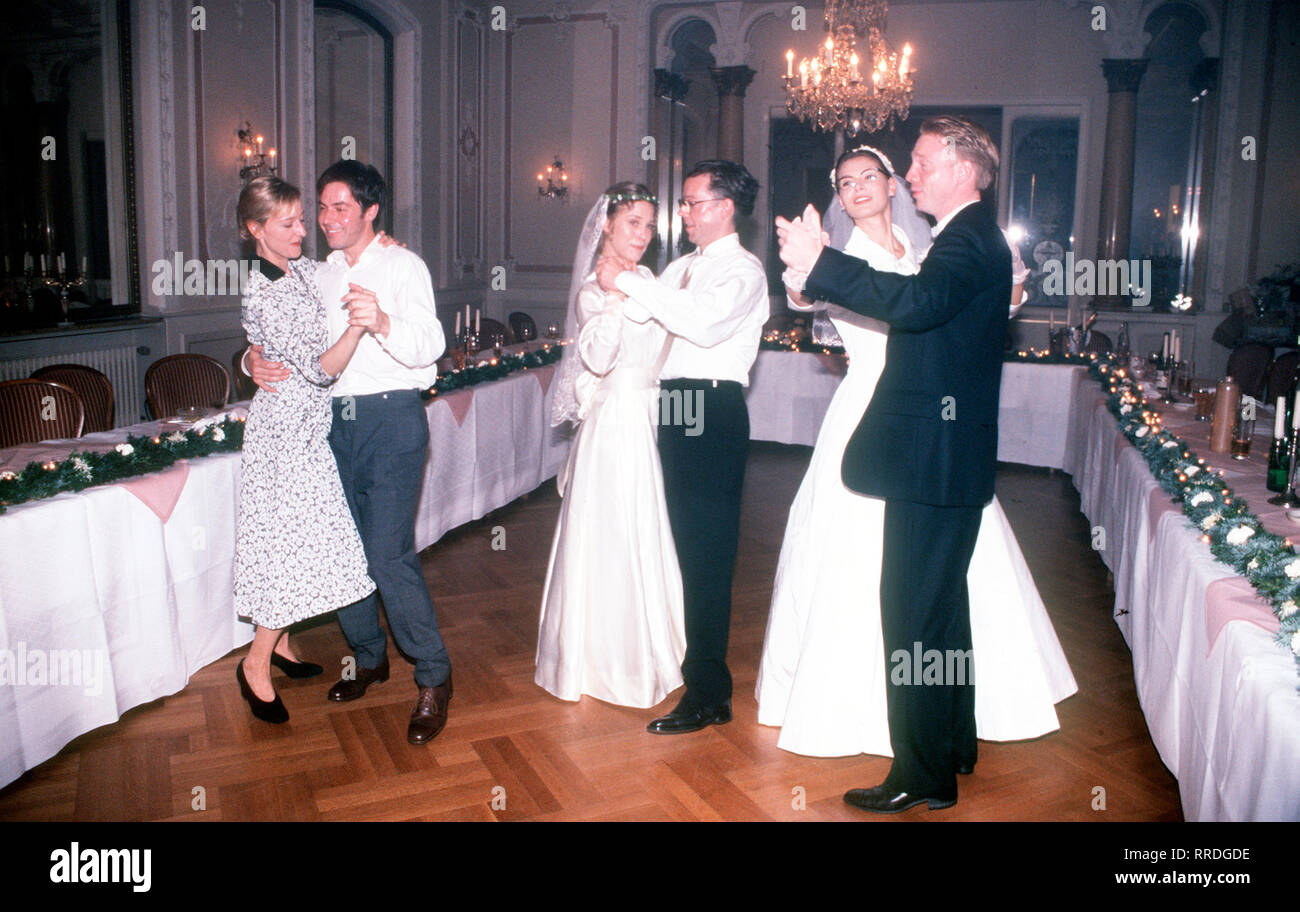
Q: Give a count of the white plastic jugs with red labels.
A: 0